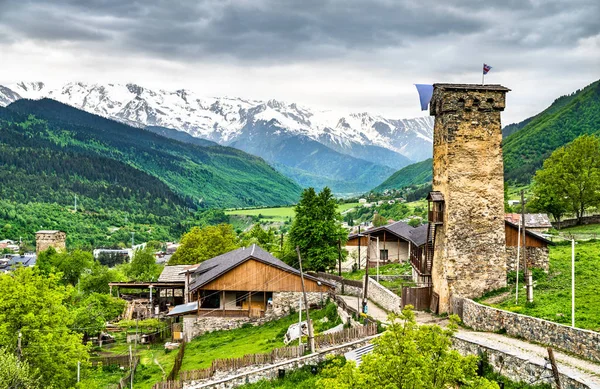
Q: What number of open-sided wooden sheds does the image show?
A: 1